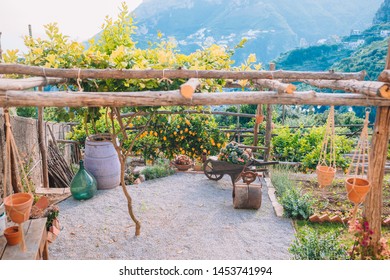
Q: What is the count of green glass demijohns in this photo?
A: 1